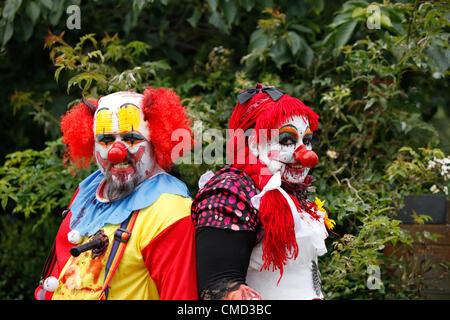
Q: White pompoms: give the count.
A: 2